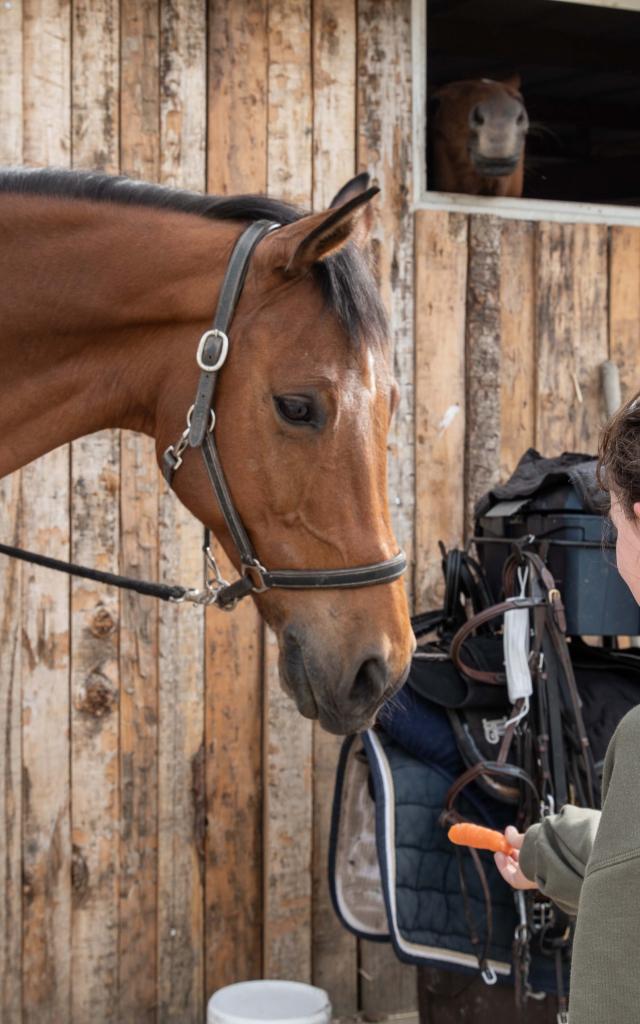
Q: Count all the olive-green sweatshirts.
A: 1